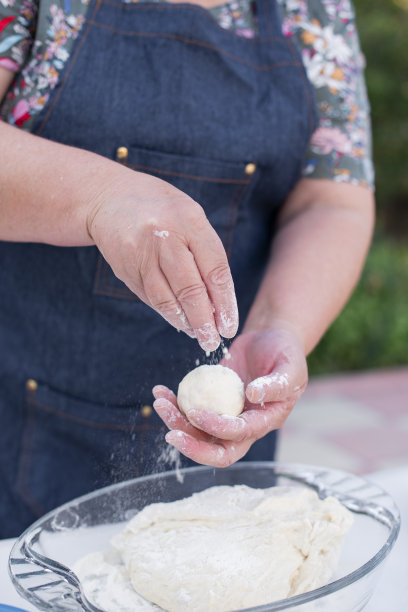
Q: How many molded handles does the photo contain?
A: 2